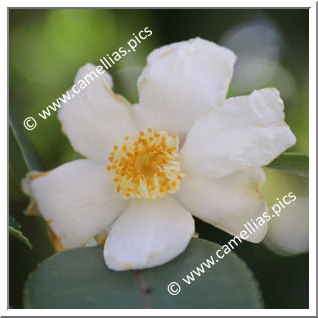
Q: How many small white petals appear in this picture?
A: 6